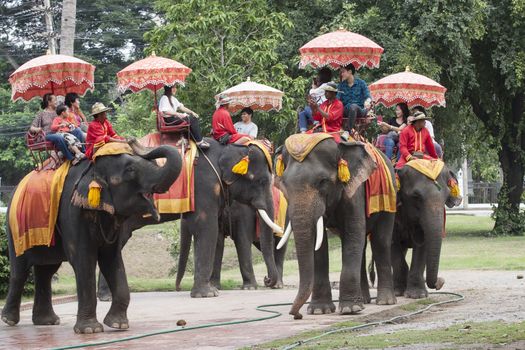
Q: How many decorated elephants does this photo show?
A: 5